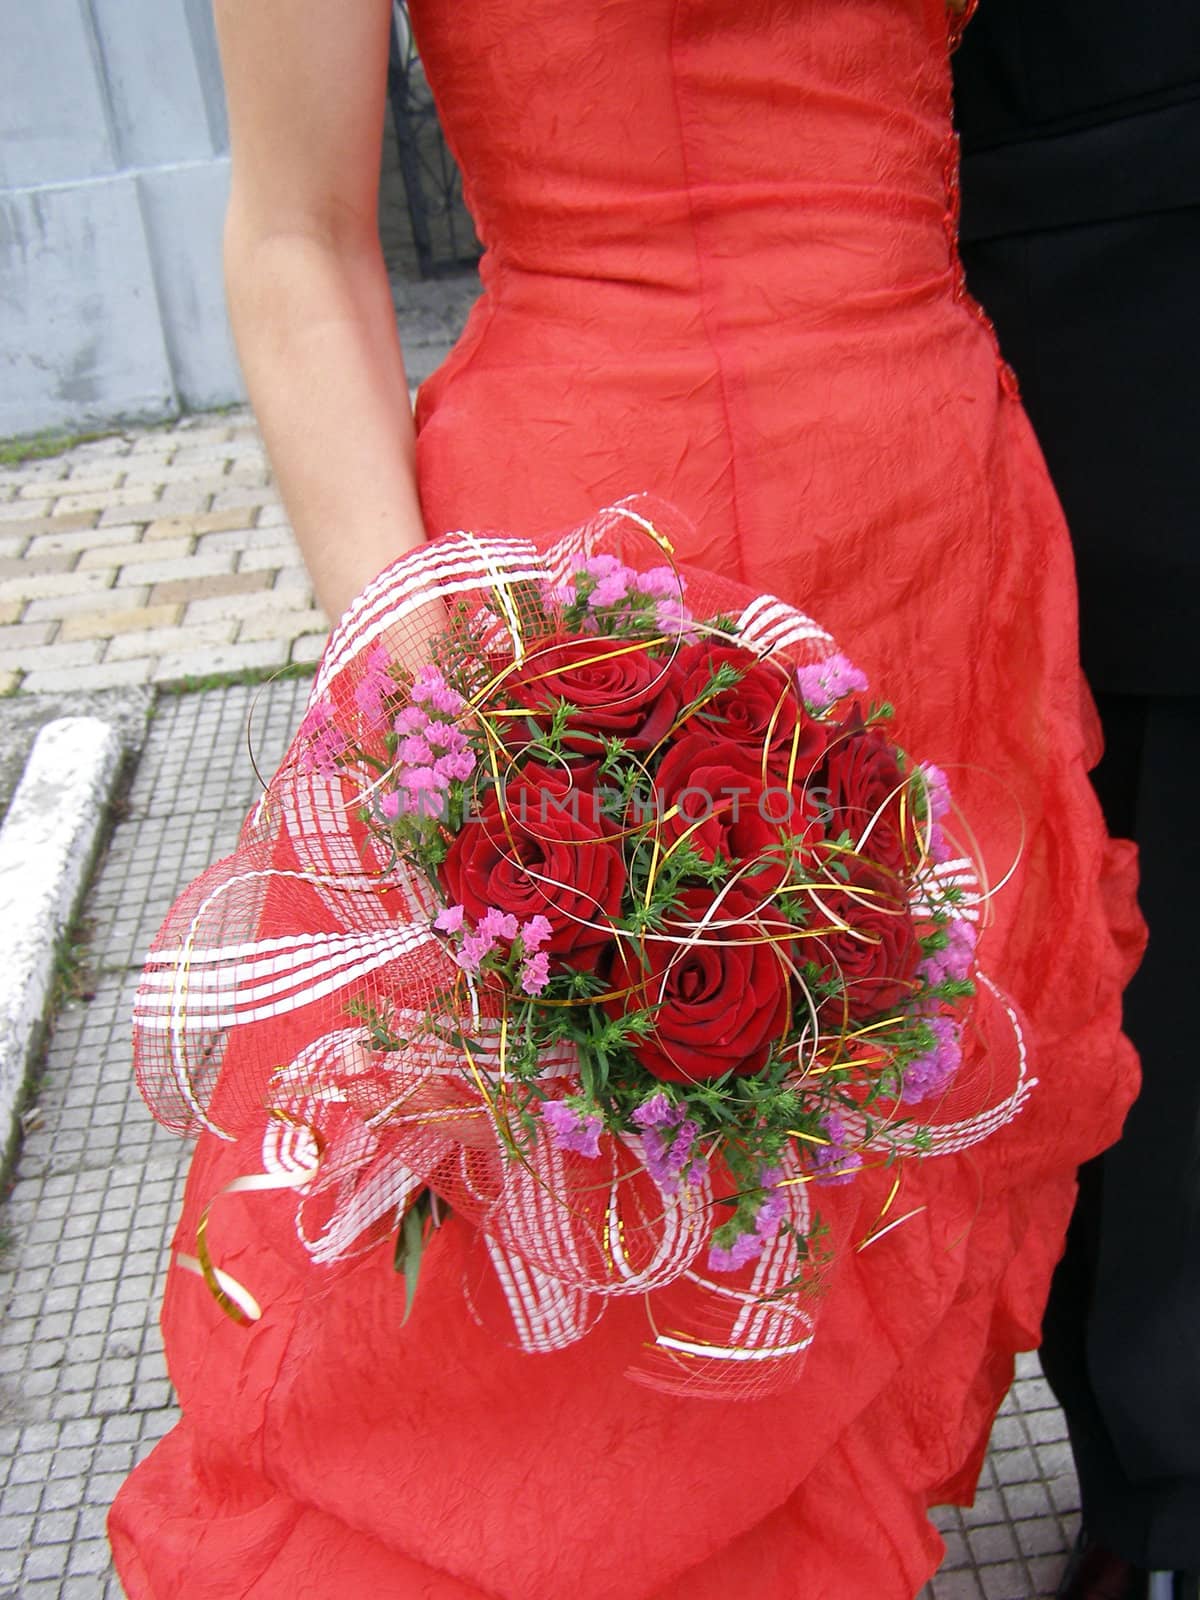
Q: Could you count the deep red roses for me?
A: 7